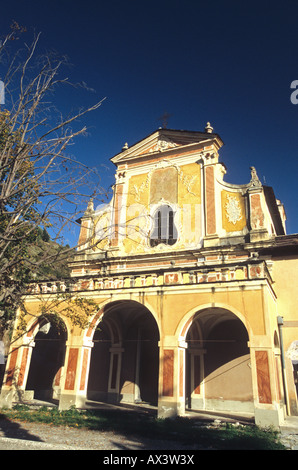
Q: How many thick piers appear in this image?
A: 4